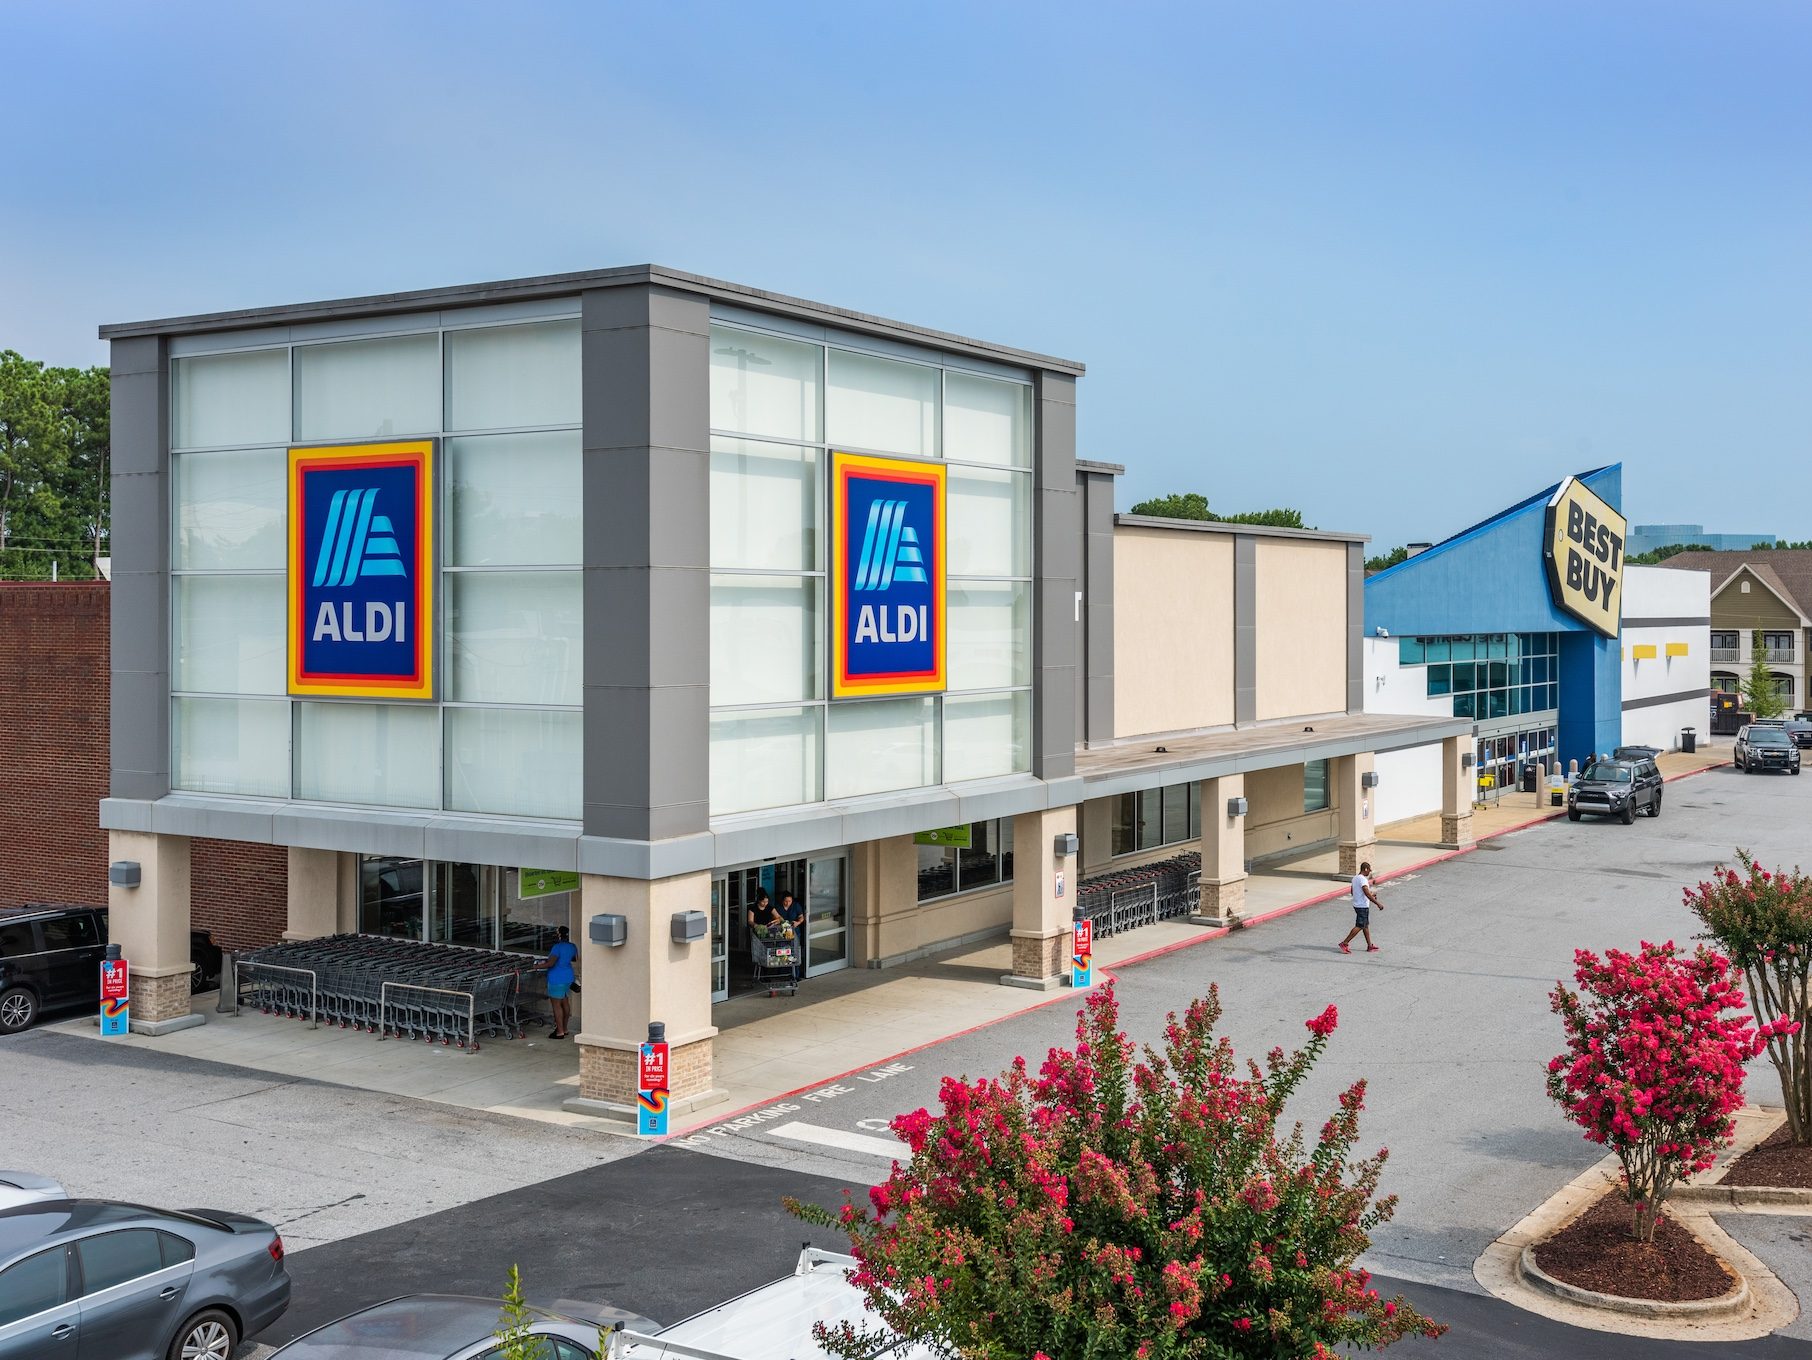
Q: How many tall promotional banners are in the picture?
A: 3